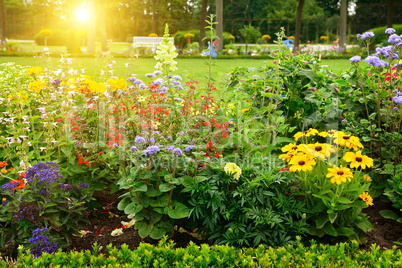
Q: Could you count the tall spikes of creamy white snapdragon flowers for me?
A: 1